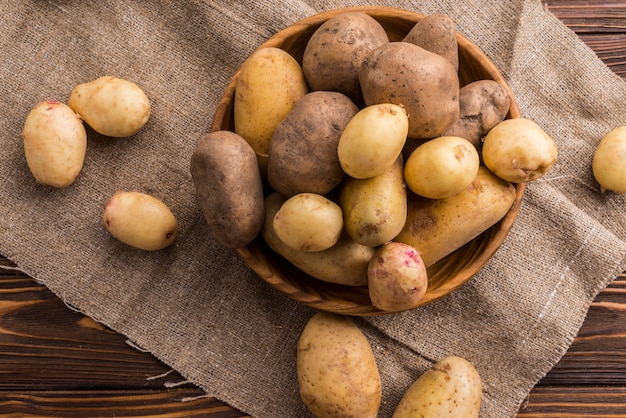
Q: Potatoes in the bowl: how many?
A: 15